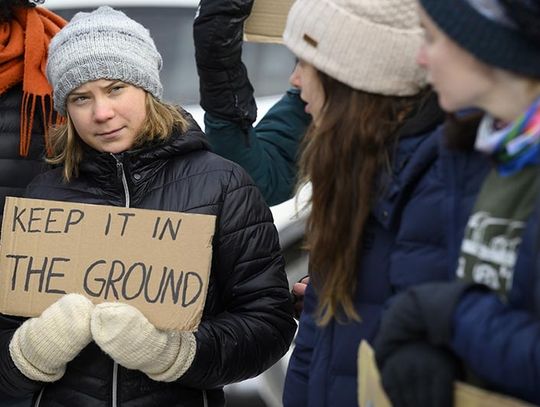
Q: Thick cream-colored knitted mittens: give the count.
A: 2